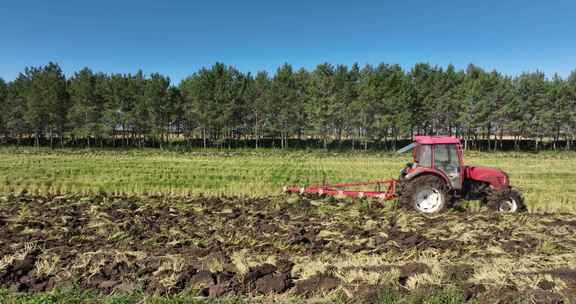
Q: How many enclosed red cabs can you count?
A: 1